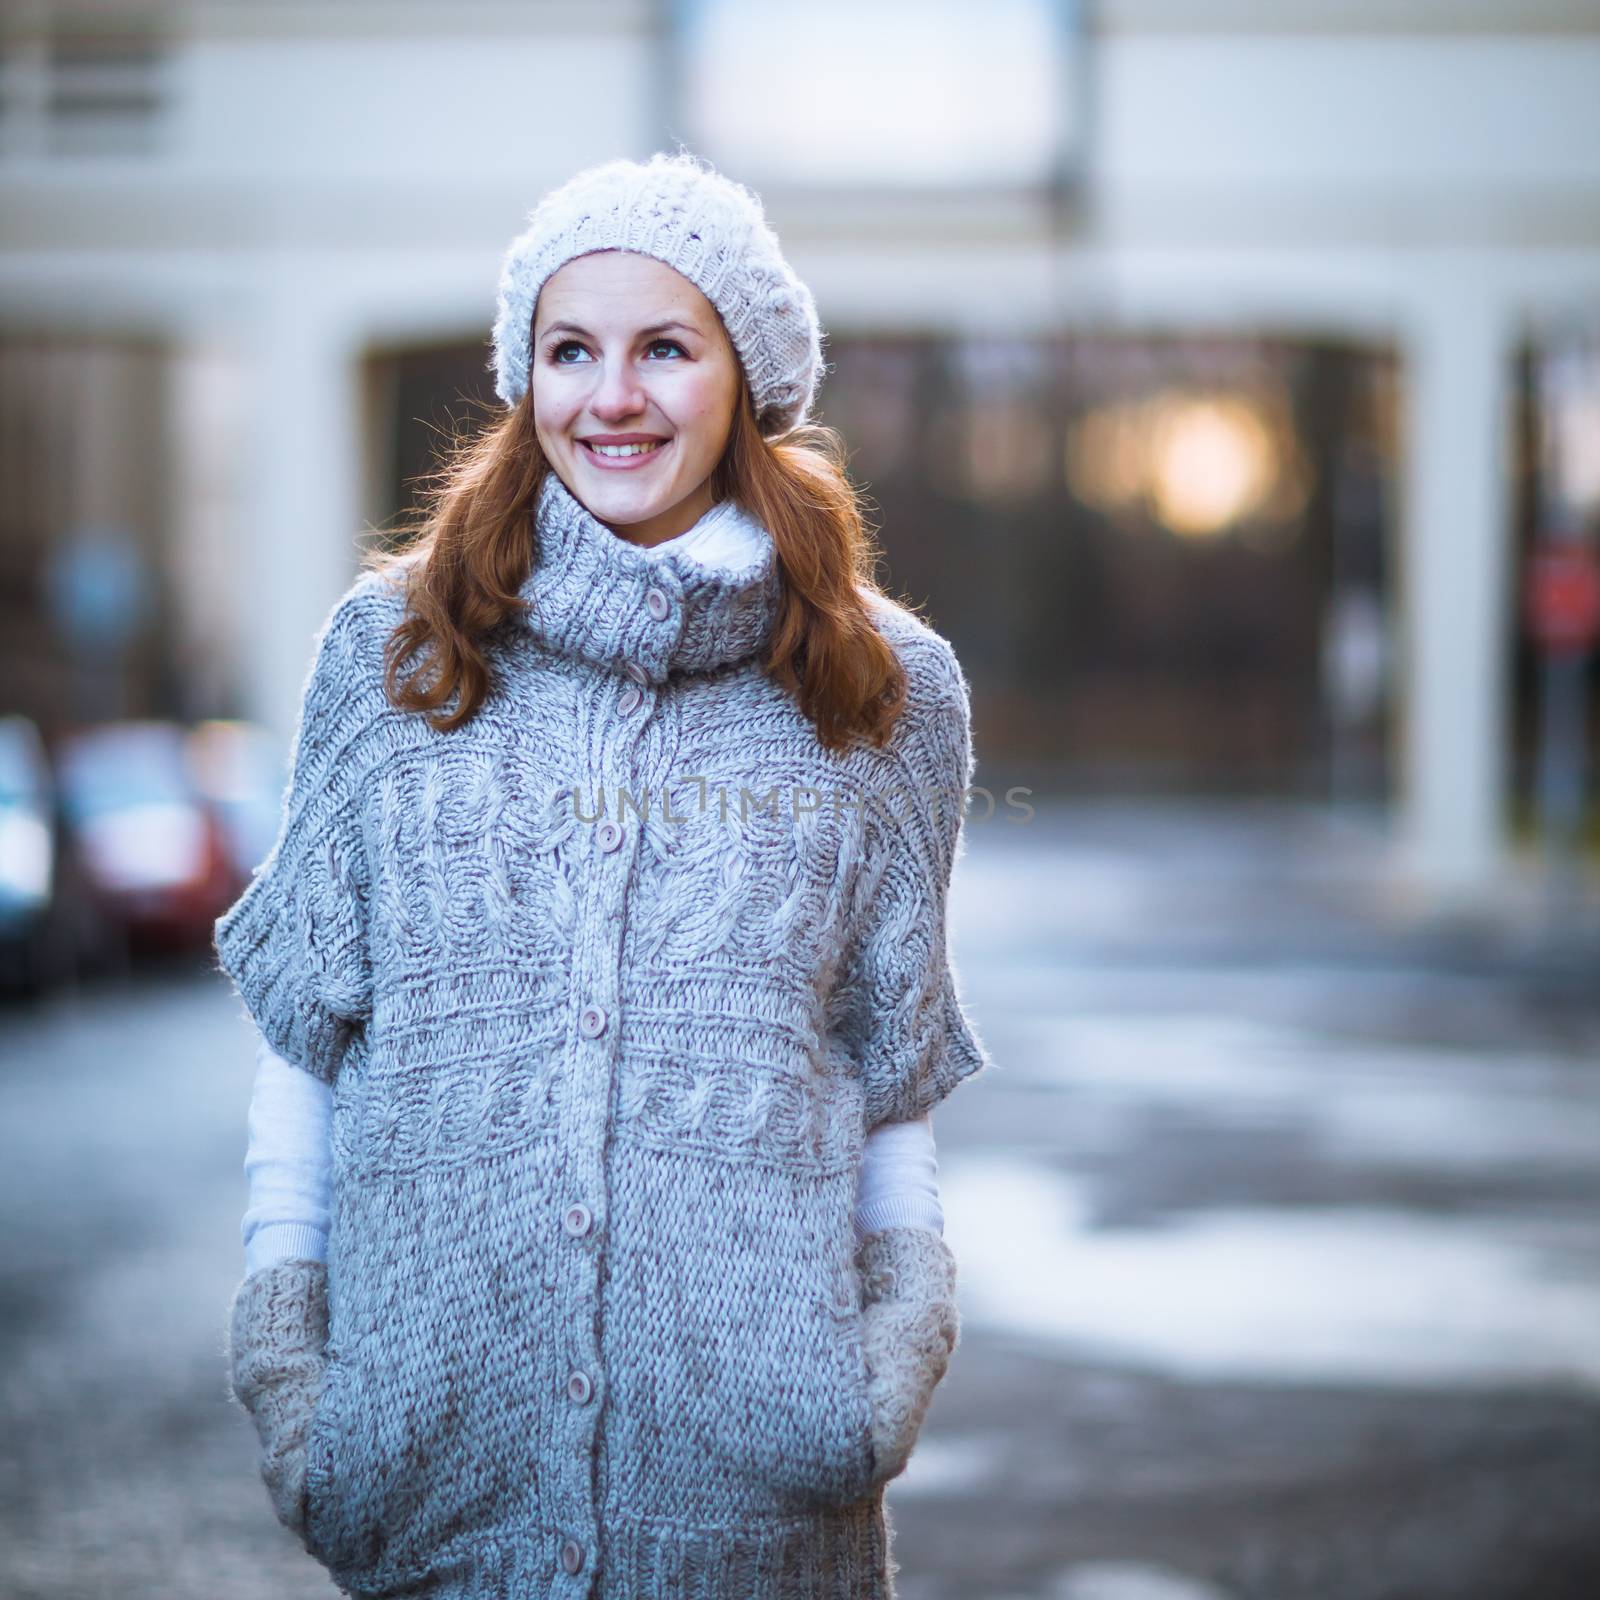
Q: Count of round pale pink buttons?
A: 8